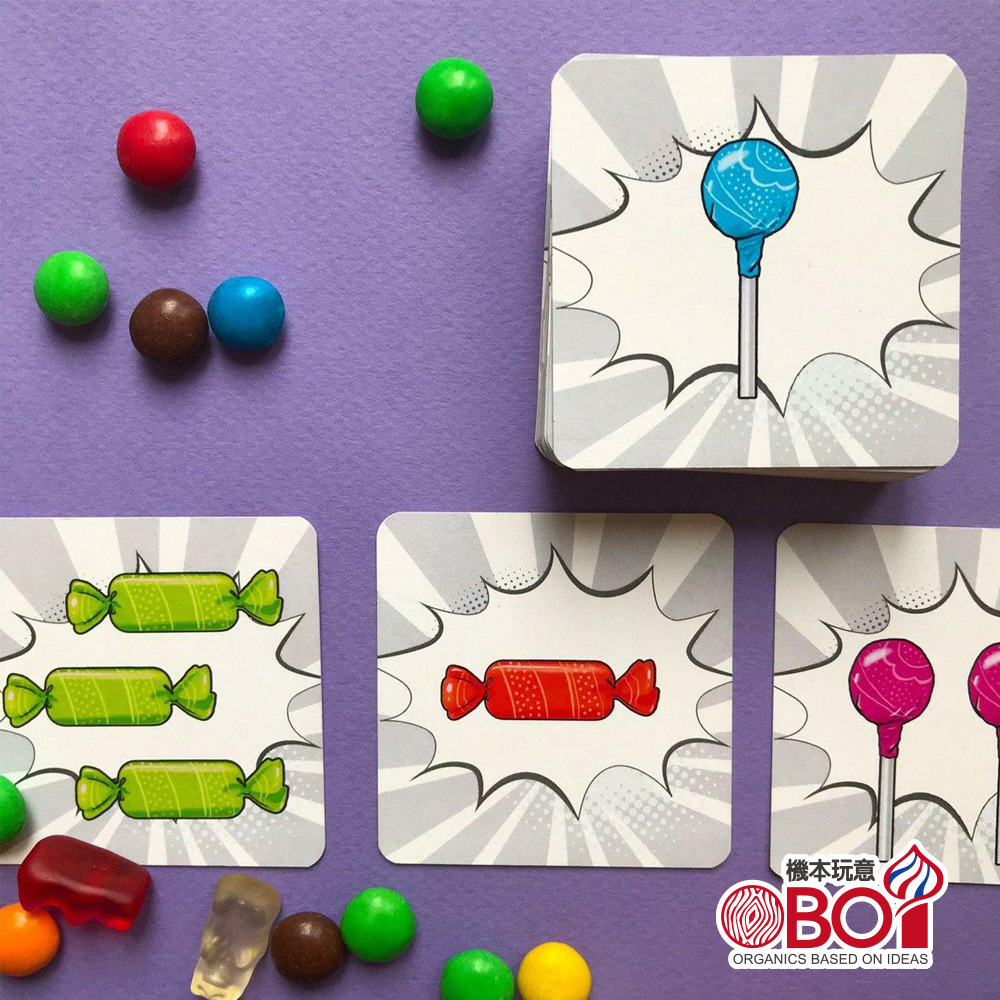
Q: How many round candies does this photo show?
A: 11